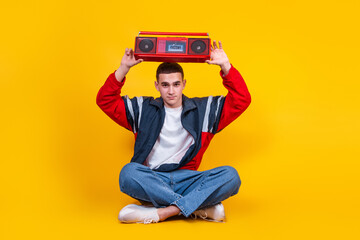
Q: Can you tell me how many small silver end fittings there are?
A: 2